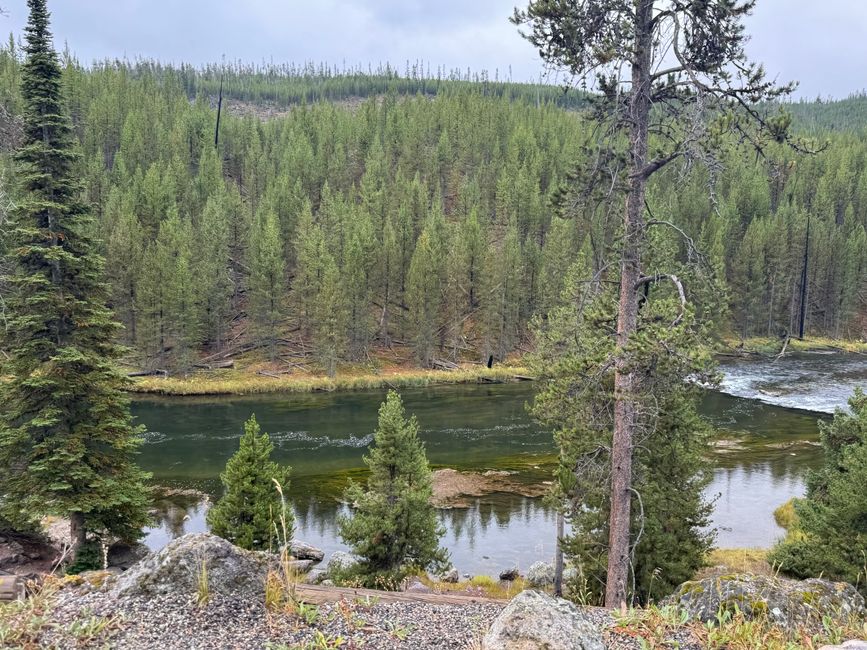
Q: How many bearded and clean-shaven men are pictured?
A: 0